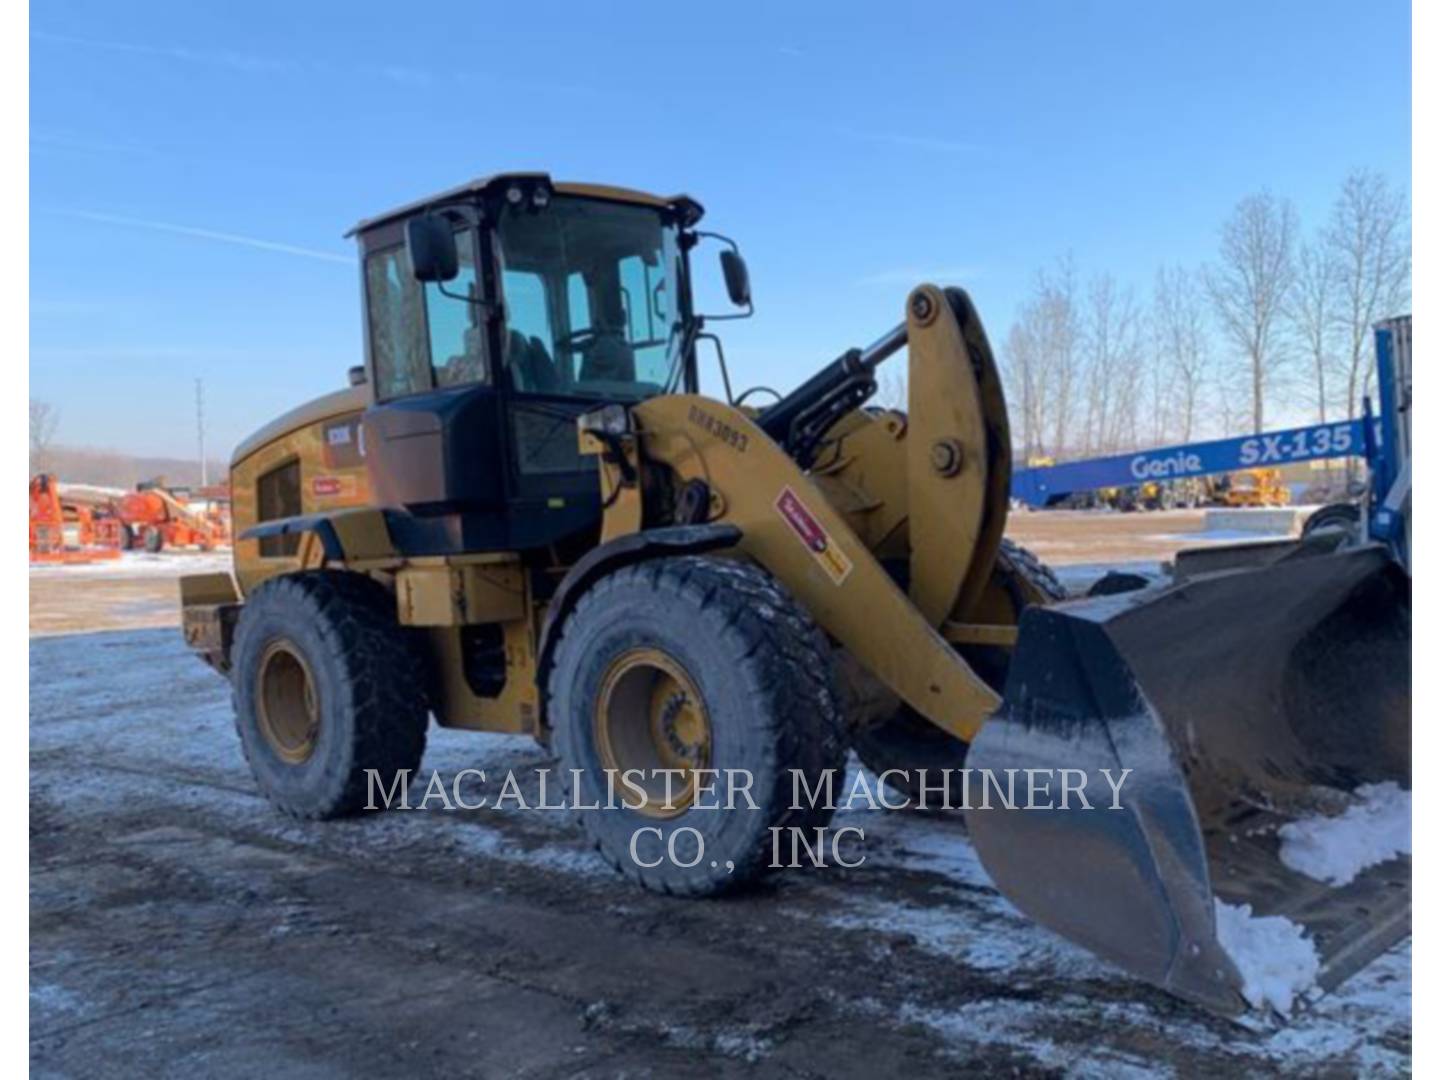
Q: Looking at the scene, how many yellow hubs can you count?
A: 2